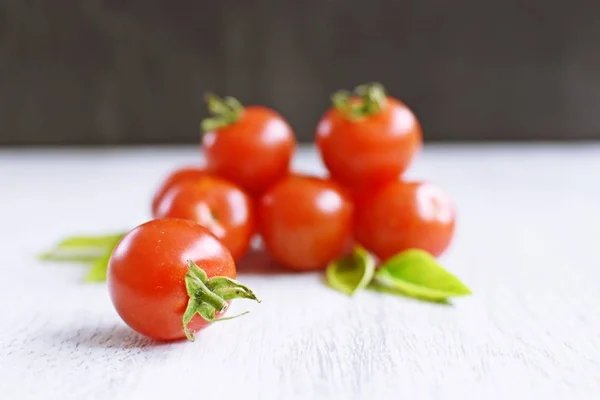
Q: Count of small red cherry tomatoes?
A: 7